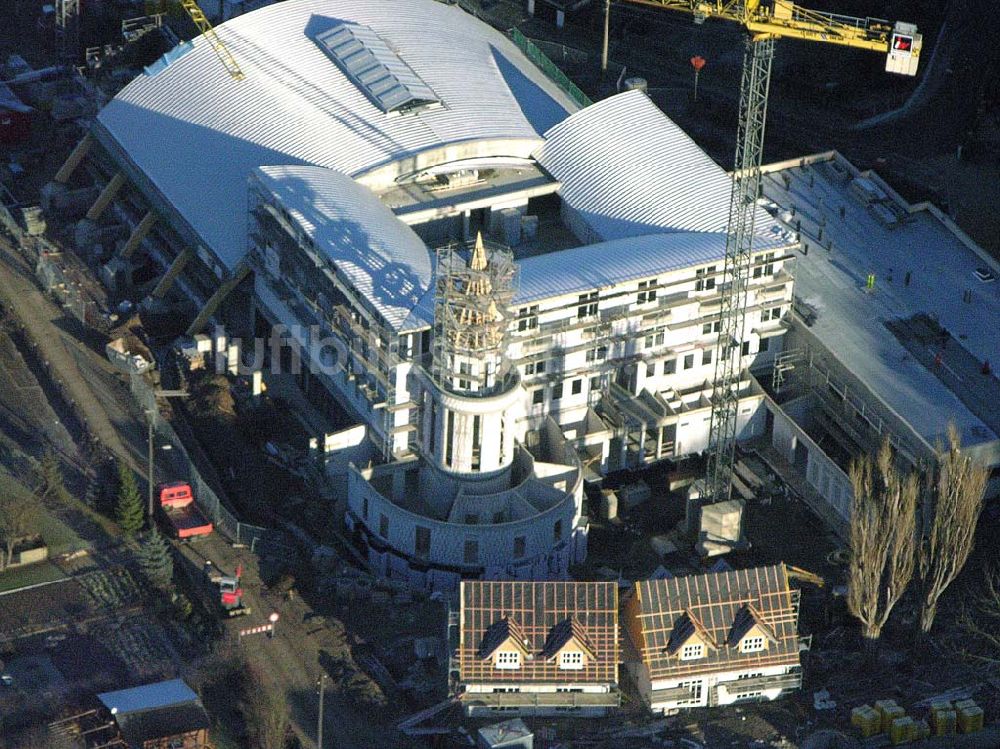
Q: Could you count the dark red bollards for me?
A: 2